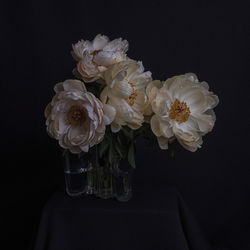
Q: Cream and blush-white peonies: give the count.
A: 4